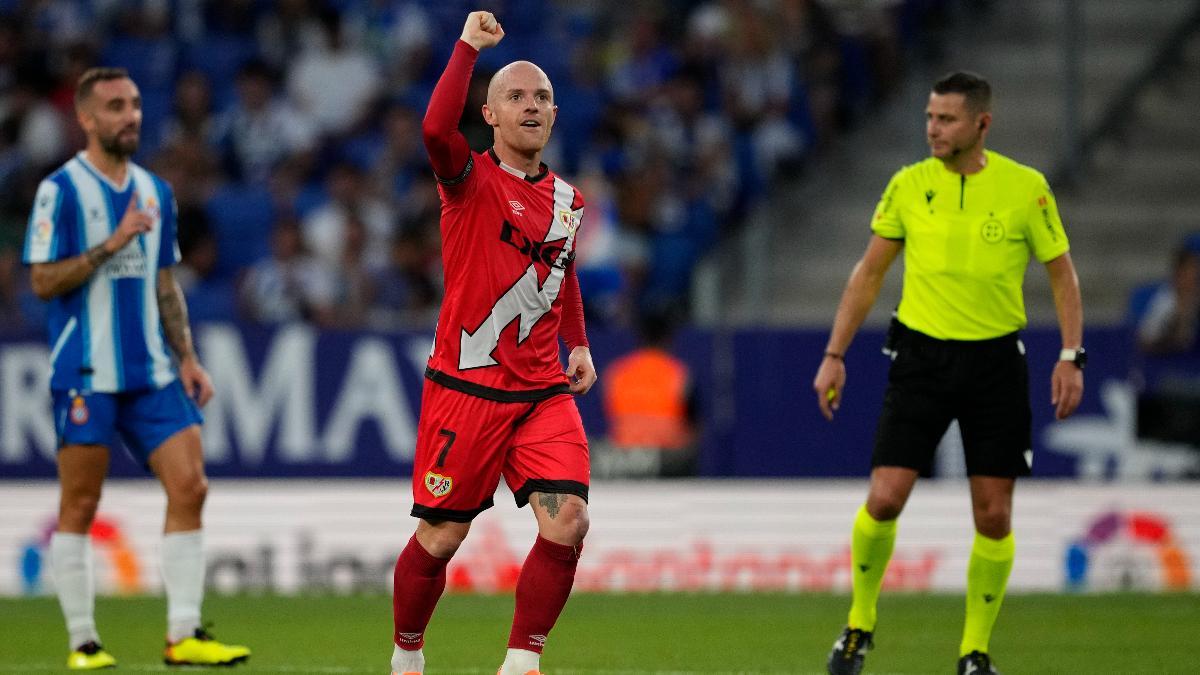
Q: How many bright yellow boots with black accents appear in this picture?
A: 2